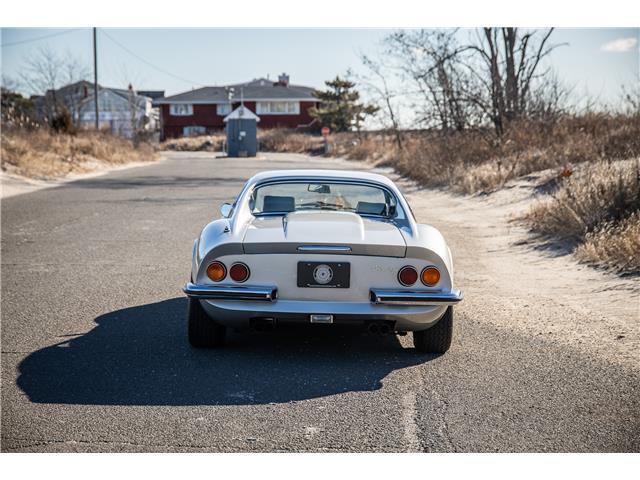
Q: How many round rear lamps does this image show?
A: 4